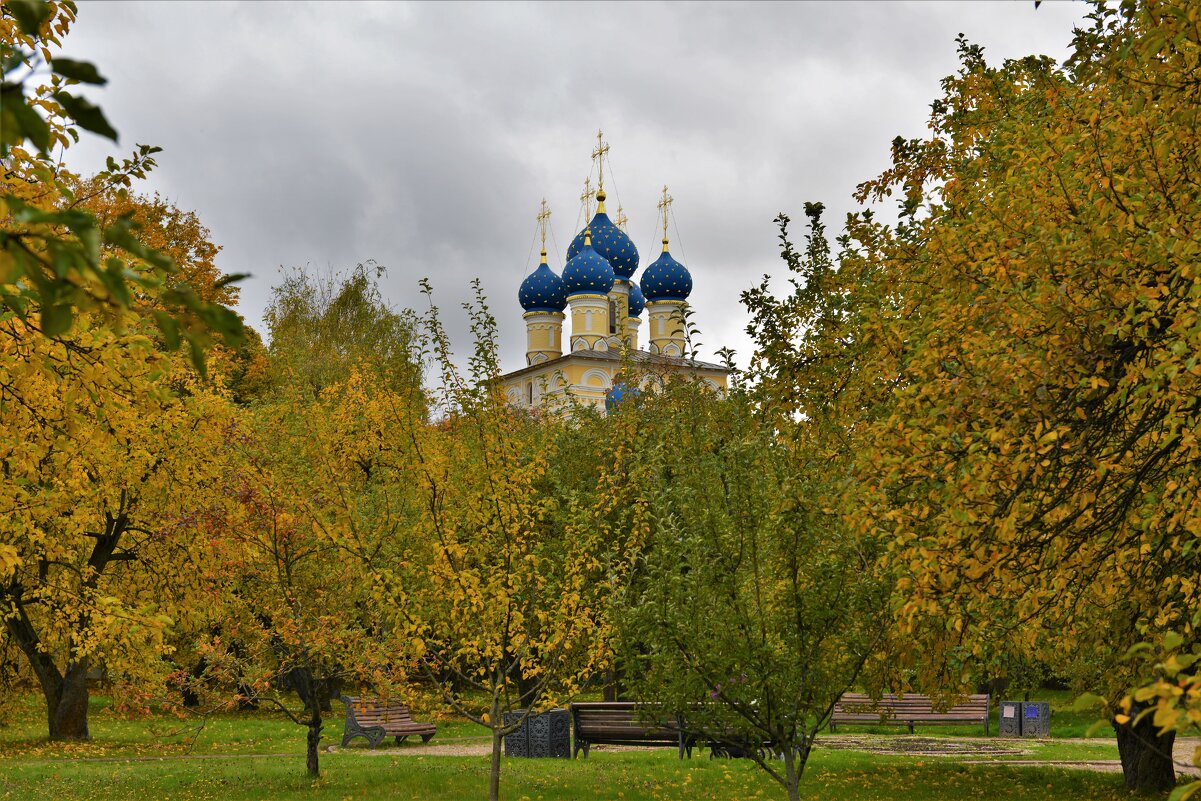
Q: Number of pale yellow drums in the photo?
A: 5